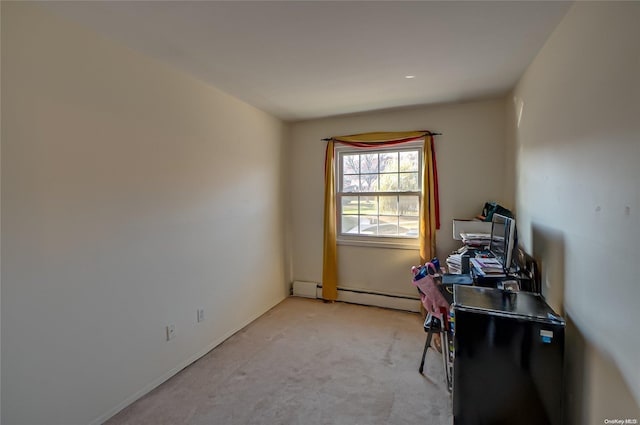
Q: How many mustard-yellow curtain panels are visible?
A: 2